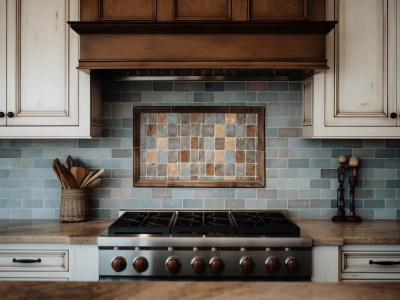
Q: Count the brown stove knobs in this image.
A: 8